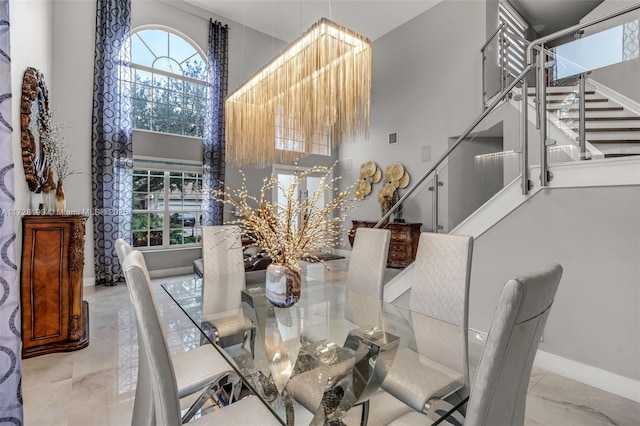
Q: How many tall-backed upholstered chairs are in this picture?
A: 6